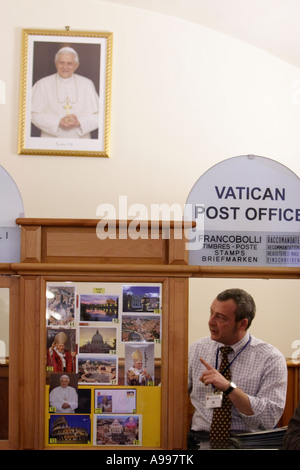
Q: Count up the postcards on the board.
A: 12